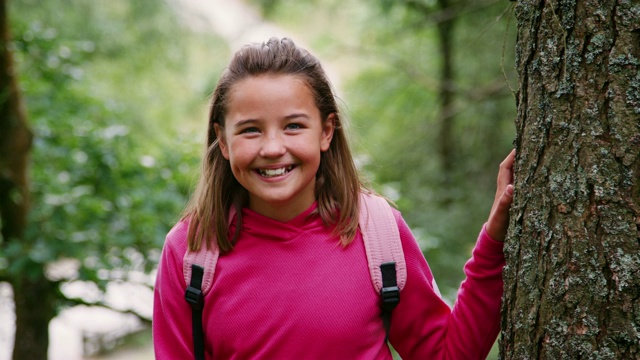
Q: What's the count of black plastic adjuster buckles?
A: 2